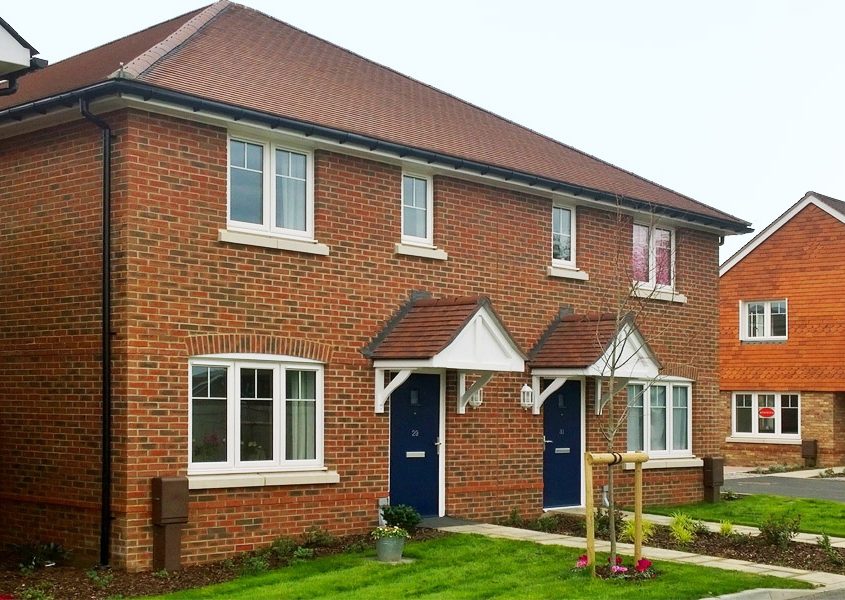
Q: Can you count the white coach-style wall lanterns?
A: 2